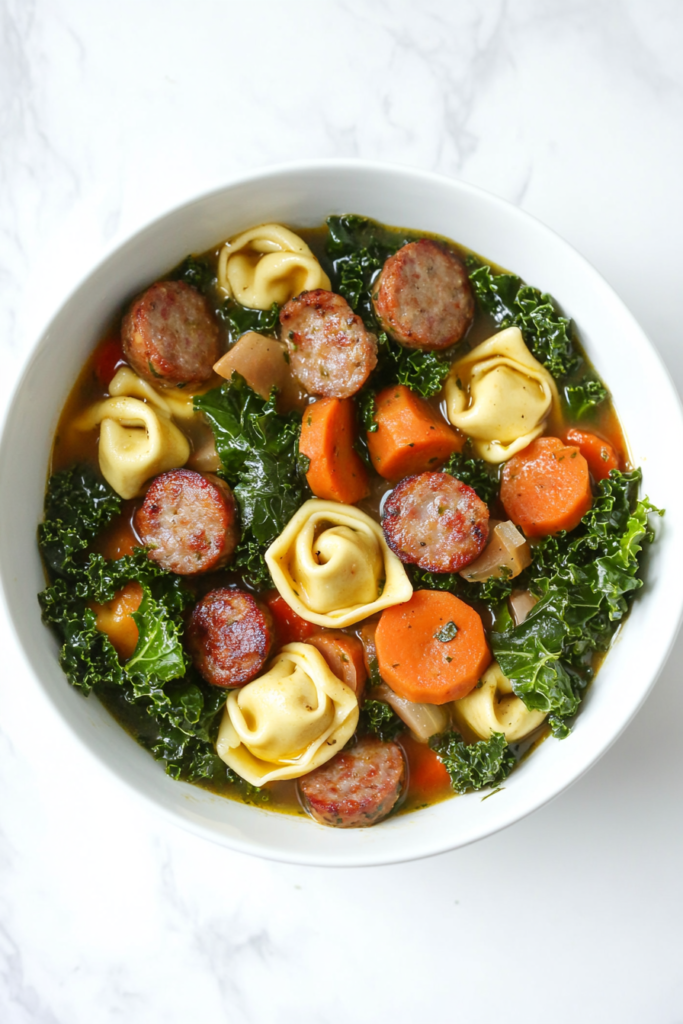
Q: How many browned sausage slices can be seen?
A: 7